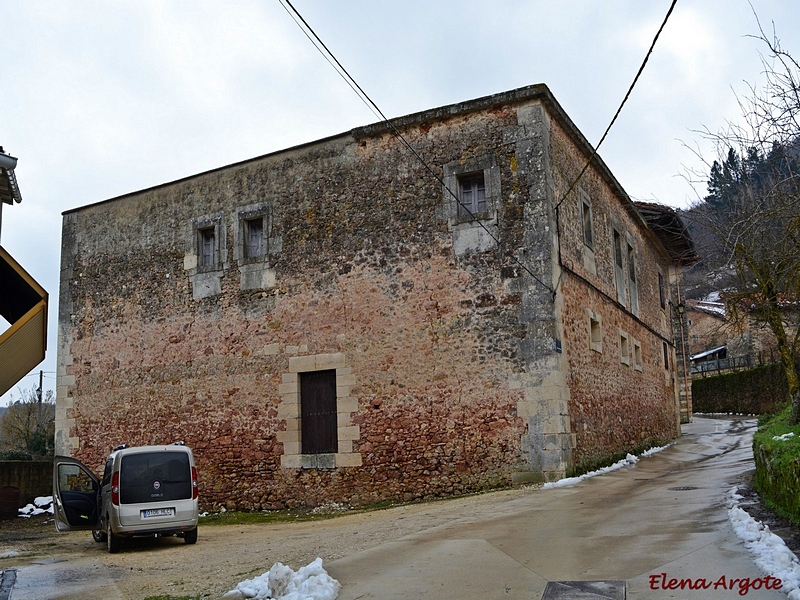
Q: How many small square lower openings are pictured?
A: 3